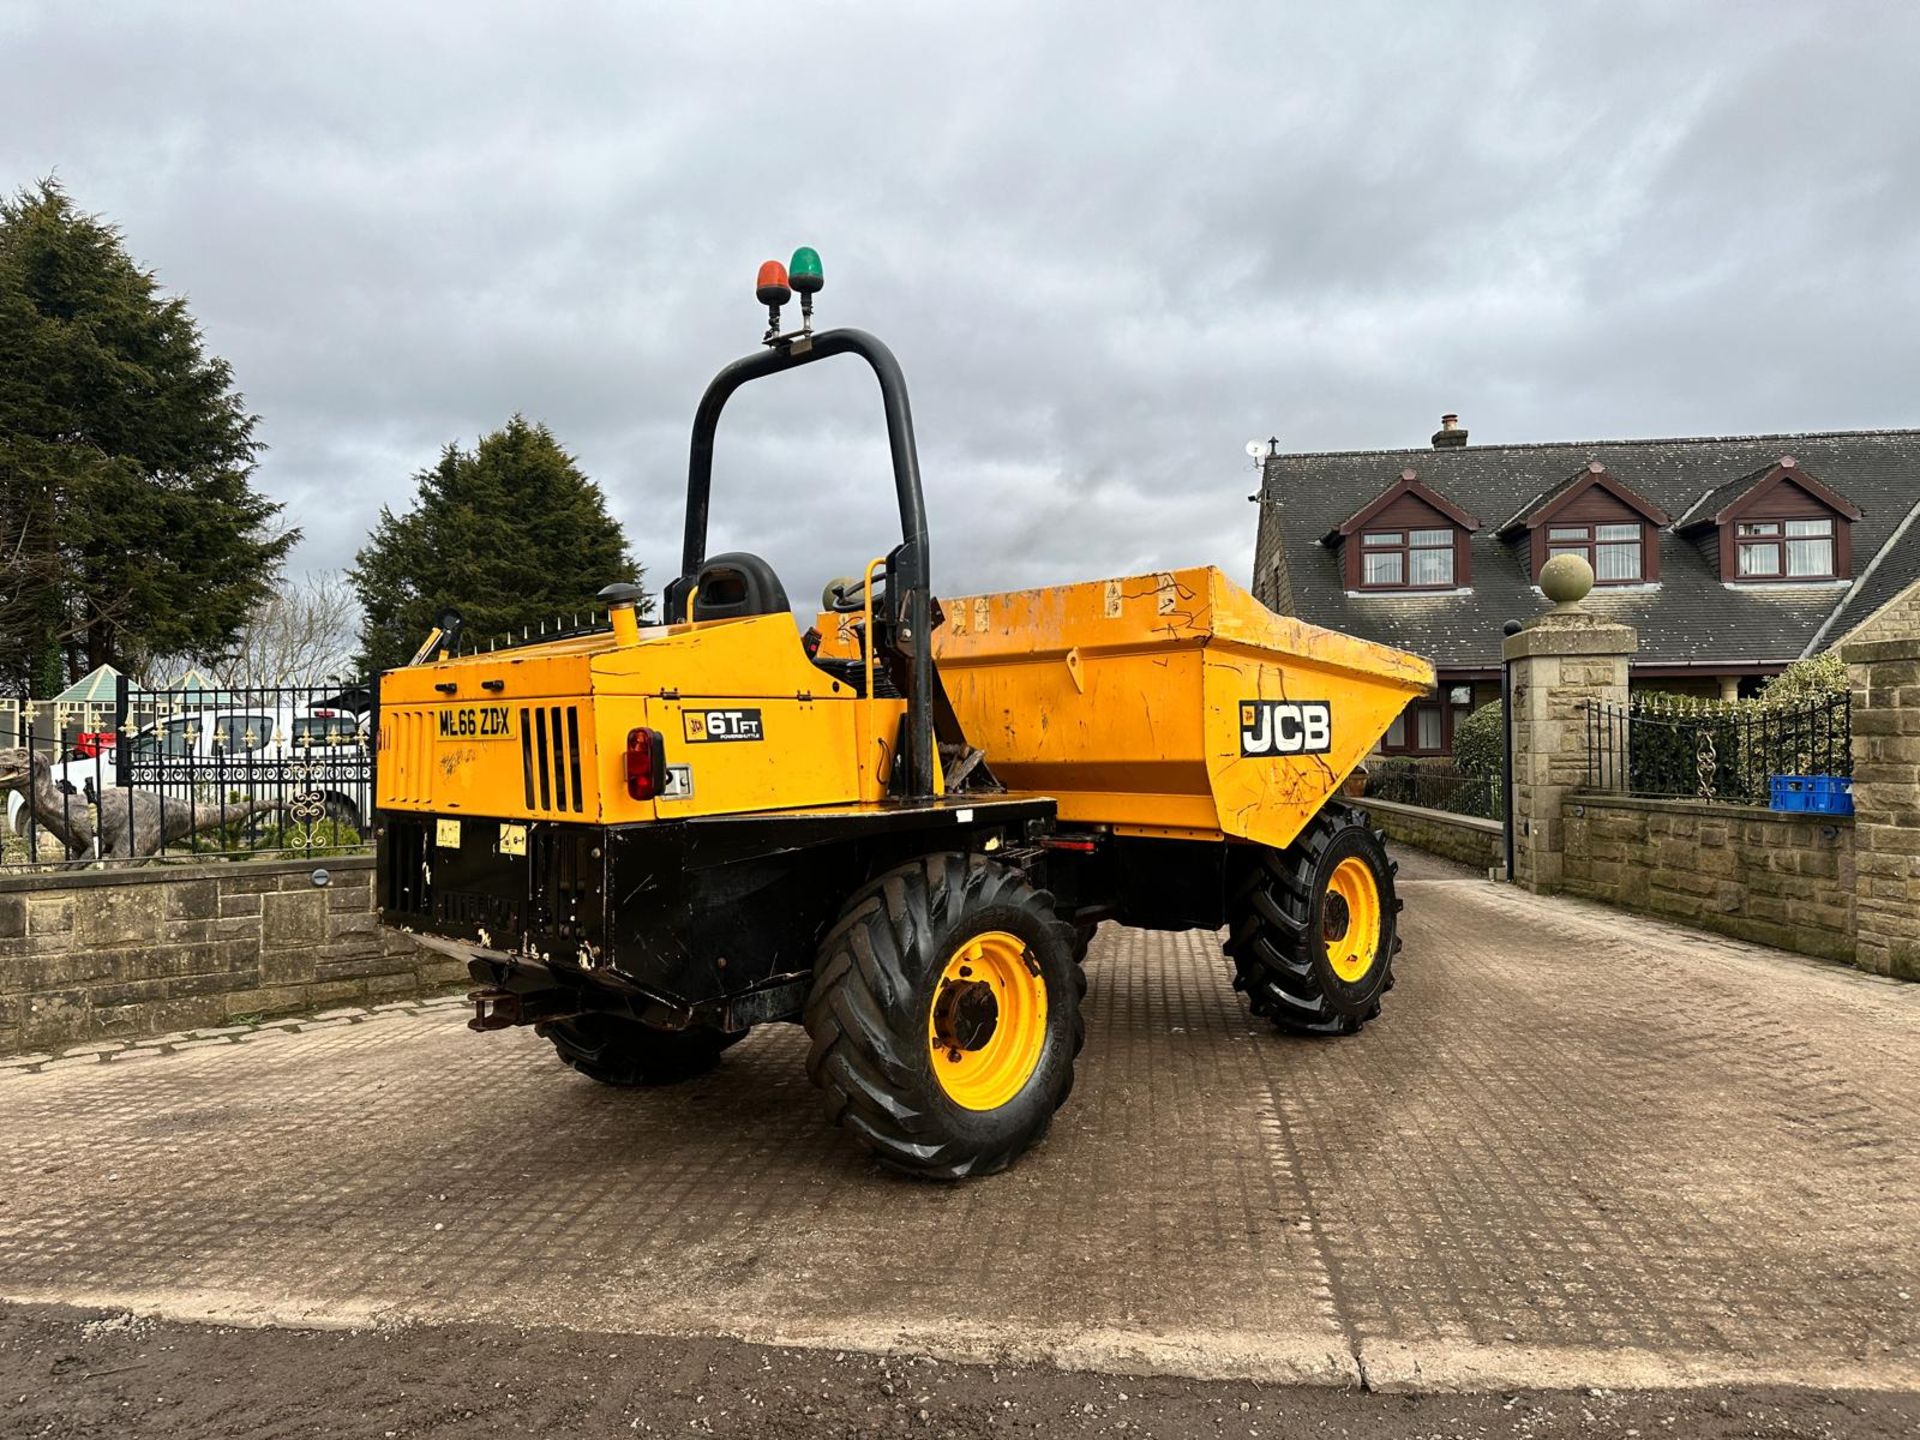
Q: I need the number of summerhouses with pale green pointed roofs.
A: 2